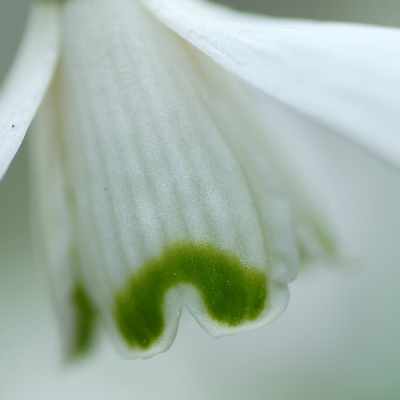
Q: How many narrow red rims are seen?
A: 0